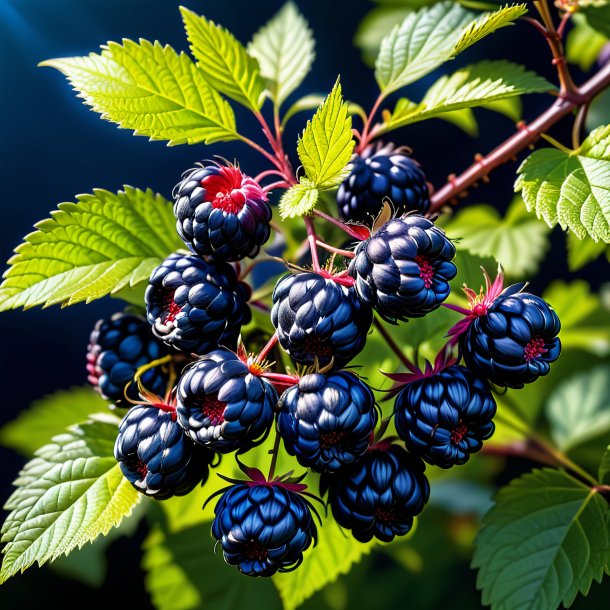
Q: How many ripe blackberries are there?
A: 13